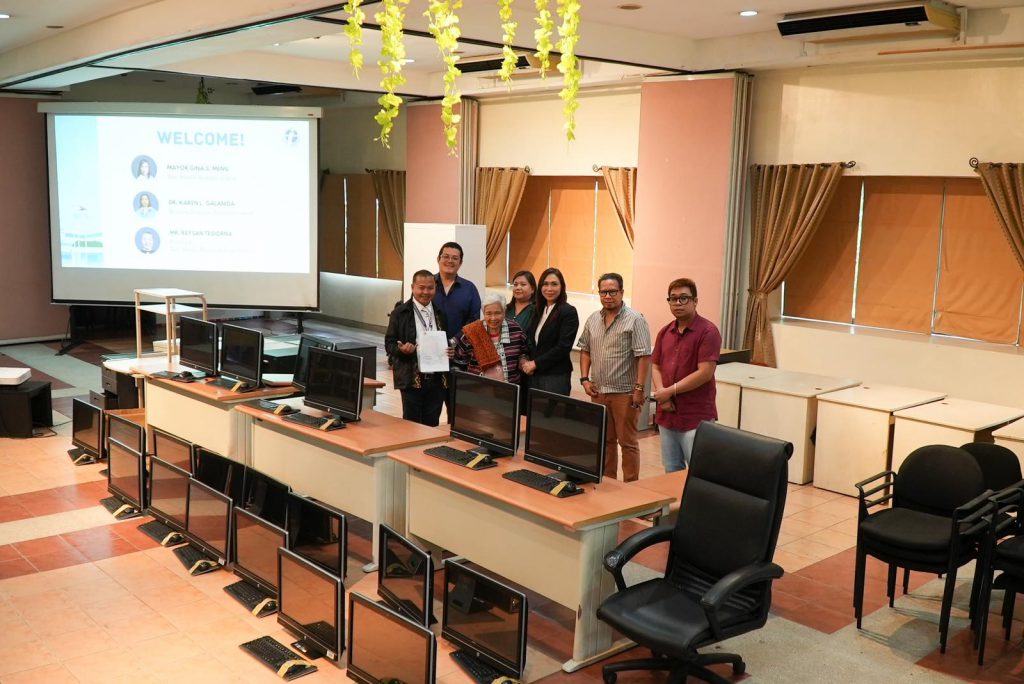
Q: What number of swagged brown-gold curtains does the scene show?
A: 5